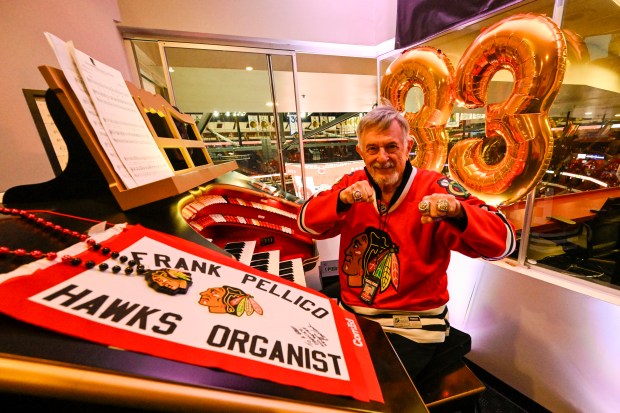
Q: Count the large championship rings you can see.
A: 3